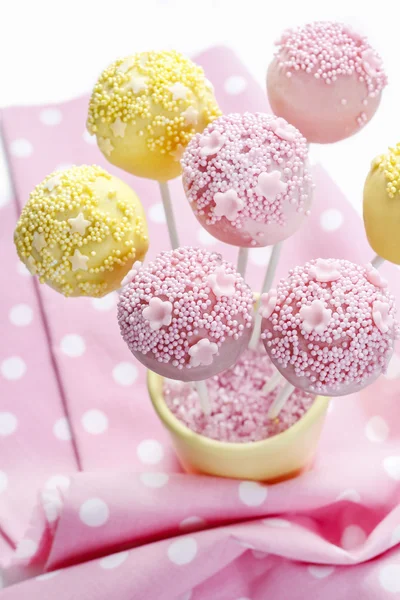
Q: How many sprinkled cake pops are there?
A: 7